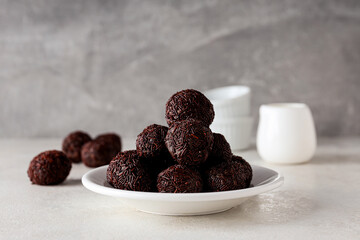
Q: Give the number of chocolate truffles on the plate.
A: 7